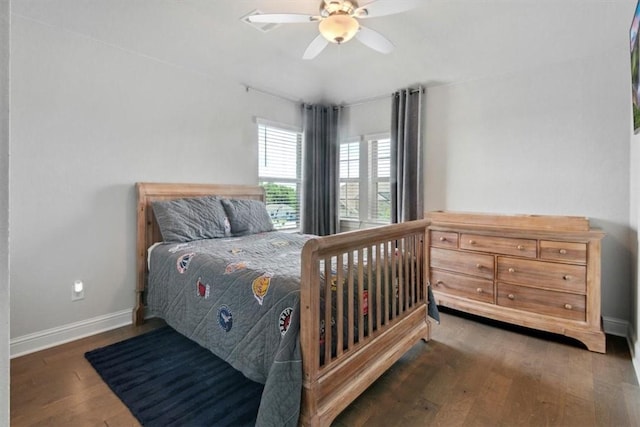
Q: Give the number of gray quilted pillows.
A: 2